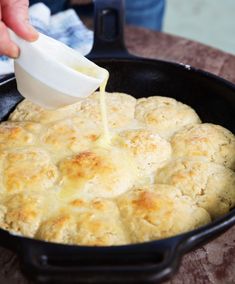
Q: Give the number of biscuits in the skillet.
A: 13